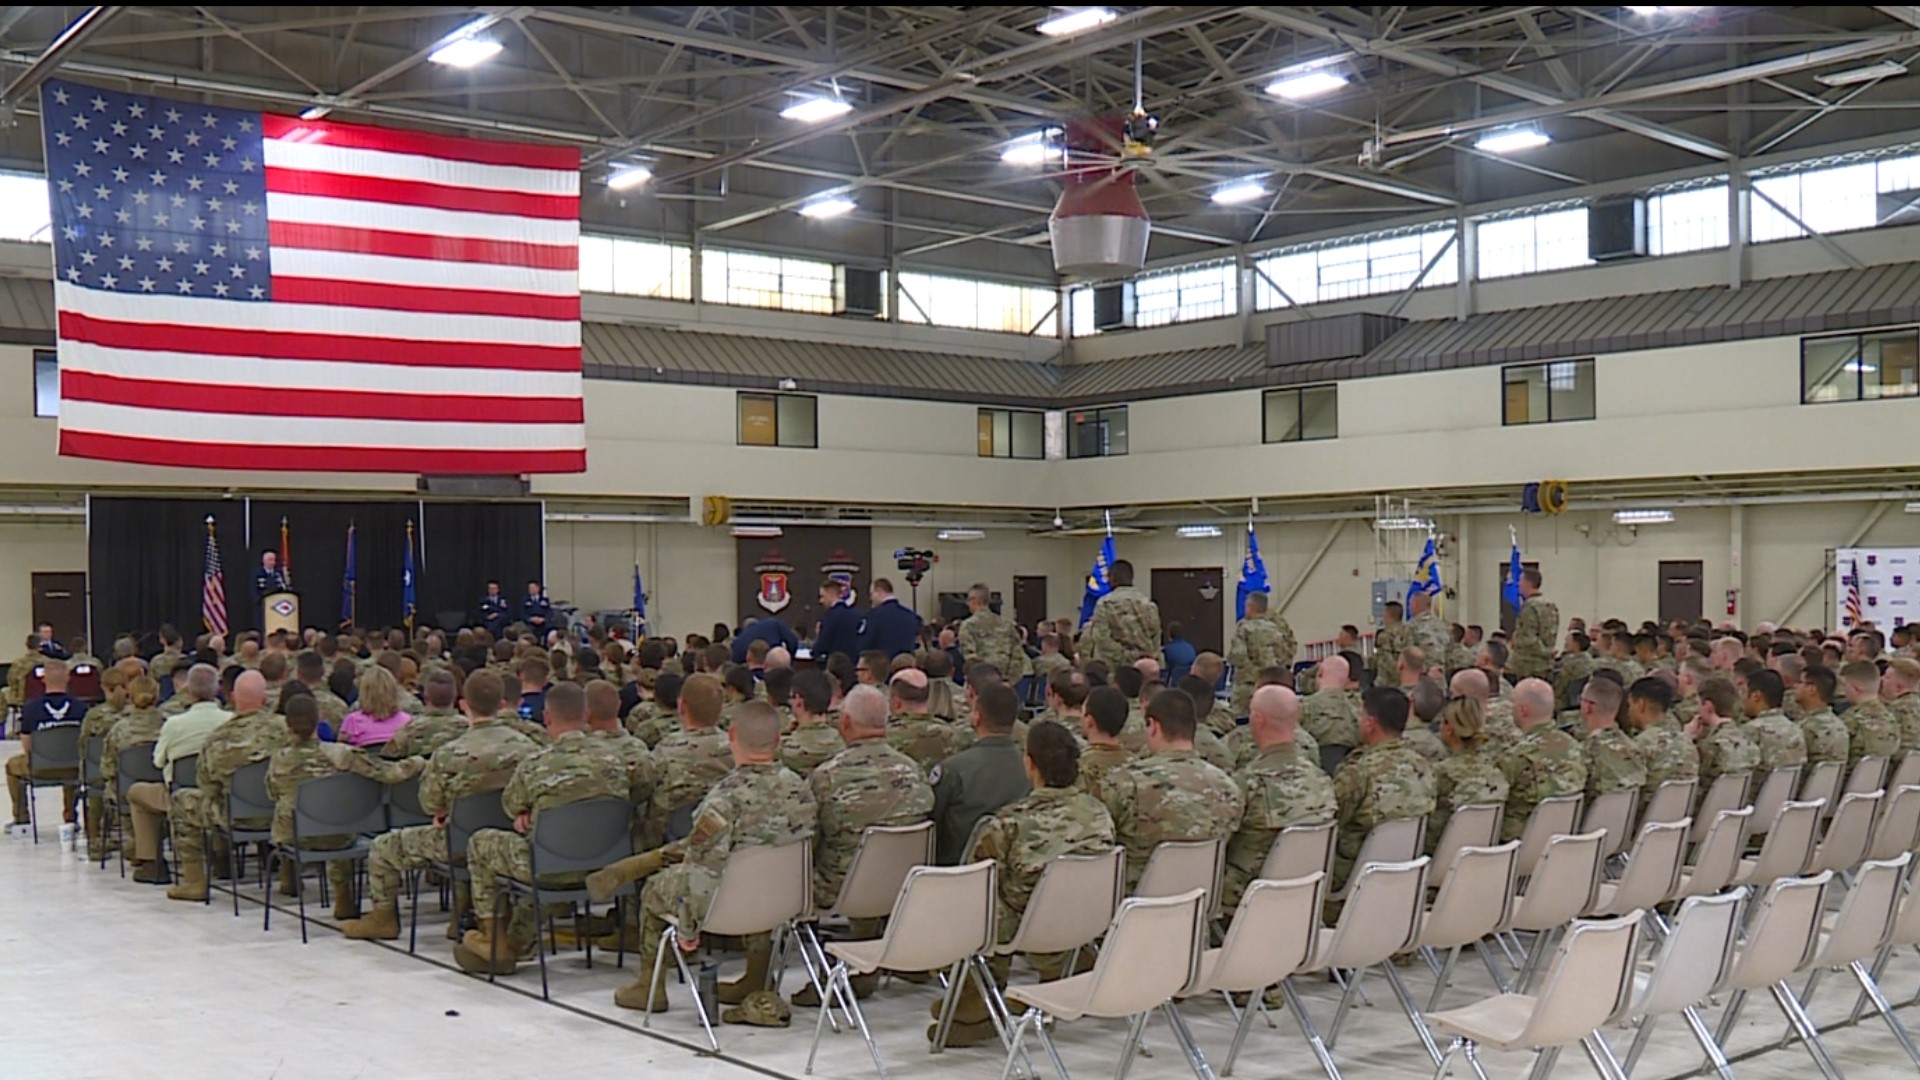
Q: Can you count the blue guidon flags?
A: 4